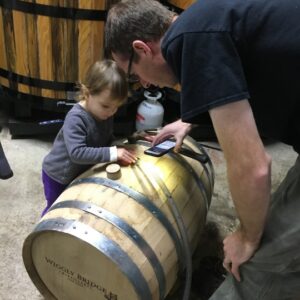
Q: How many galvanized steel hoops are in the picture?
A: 6